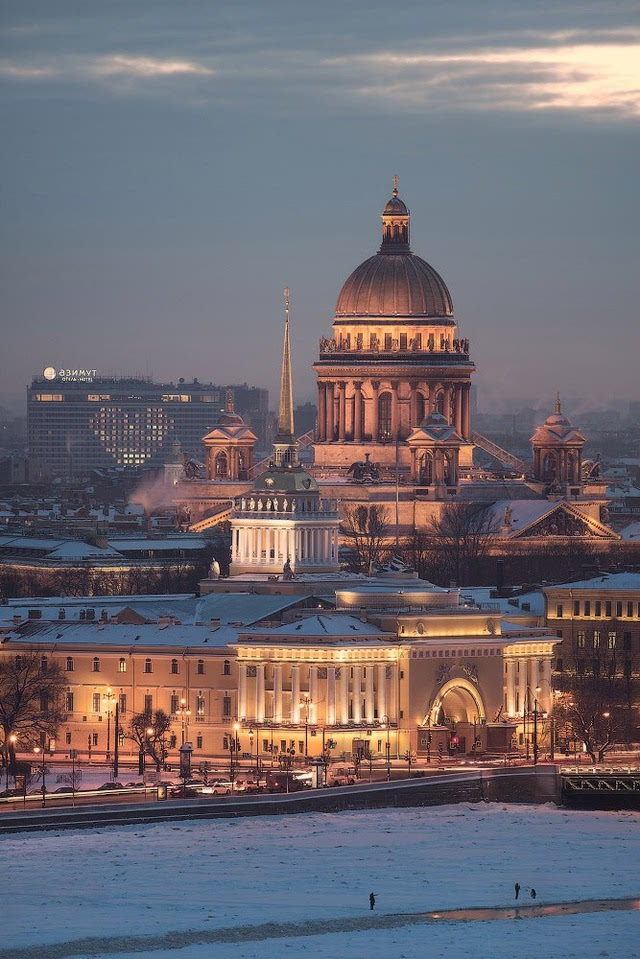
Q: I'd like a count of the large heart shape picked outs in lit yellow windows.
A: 1